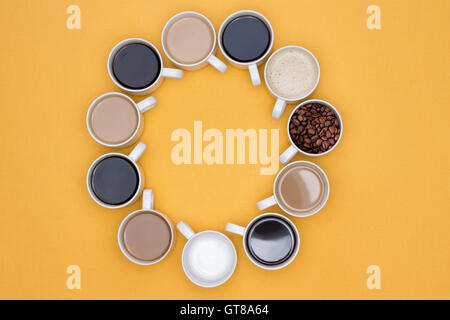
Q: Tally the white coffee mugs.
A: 11